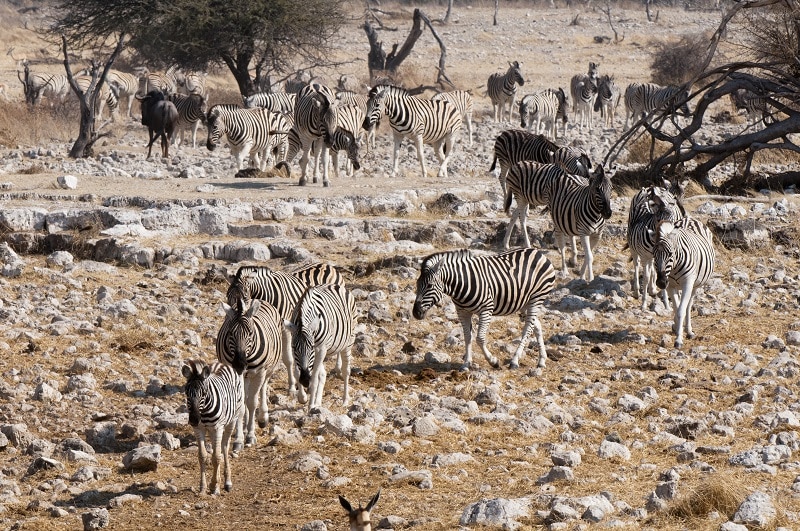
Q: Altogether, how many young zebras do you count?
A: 1